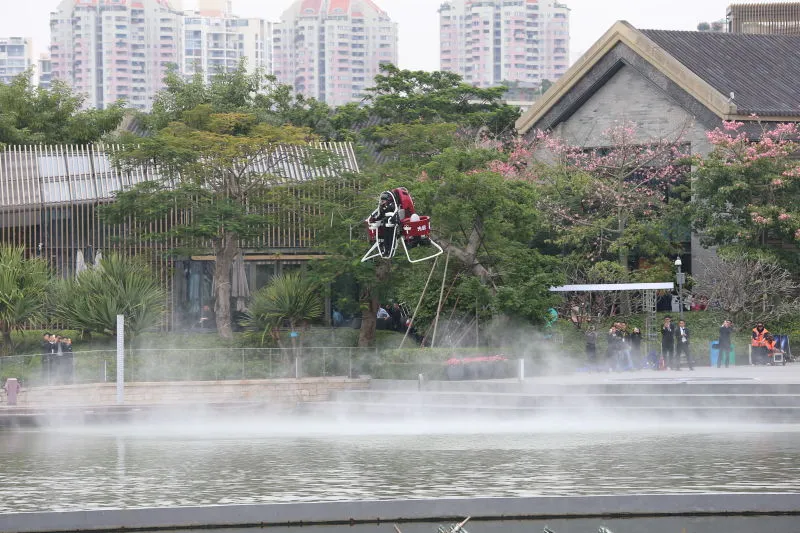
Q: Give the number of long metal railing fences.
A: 1